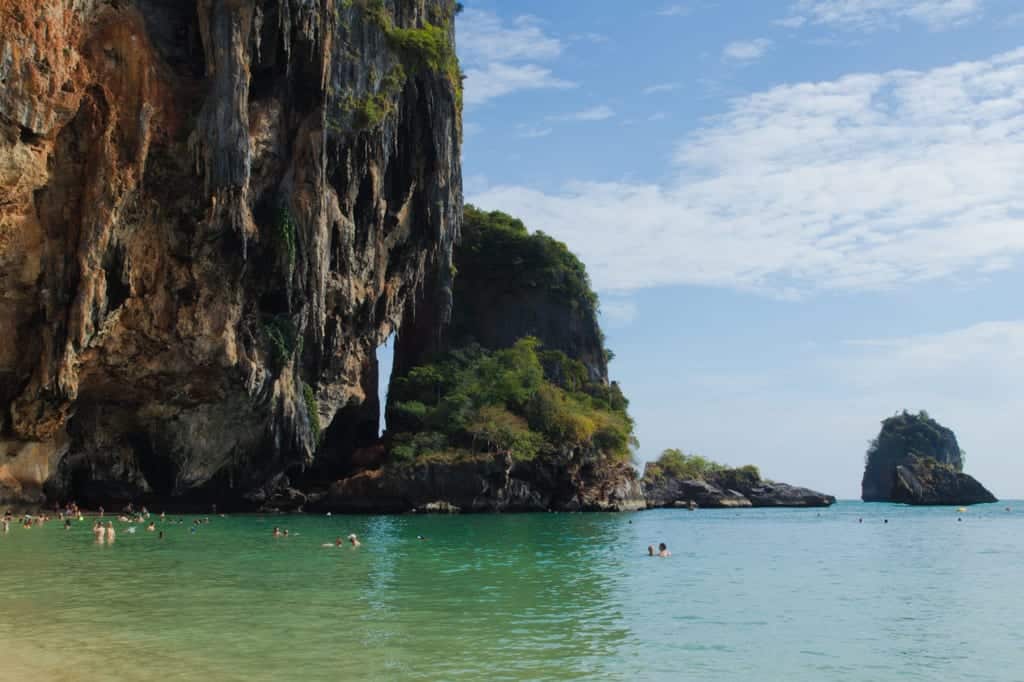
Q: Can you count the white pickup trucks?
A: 0